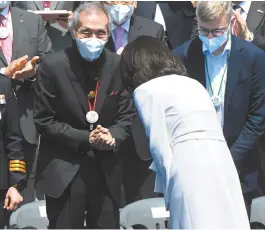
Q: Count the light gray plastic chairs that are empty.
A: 3